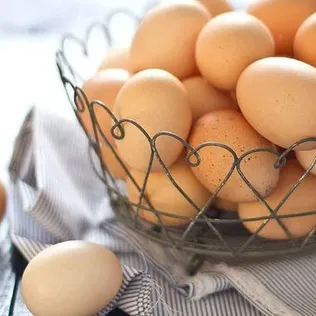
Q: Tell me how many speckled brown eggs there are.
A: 1